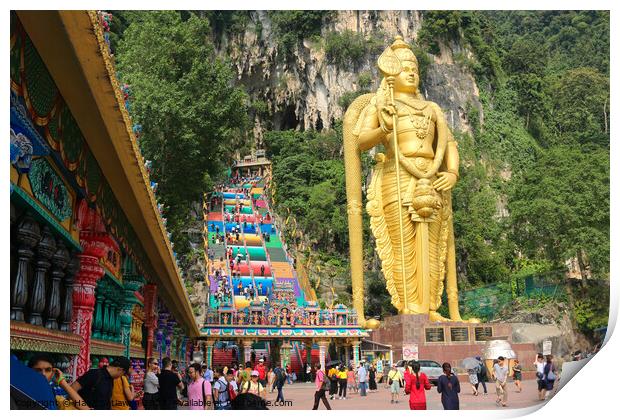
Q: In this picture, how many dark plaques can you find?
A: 3